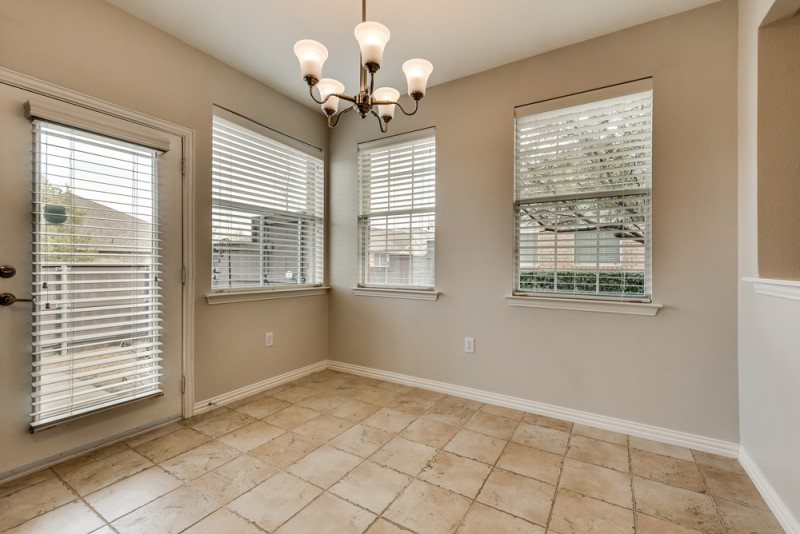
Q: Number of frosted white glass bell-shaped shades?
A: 5